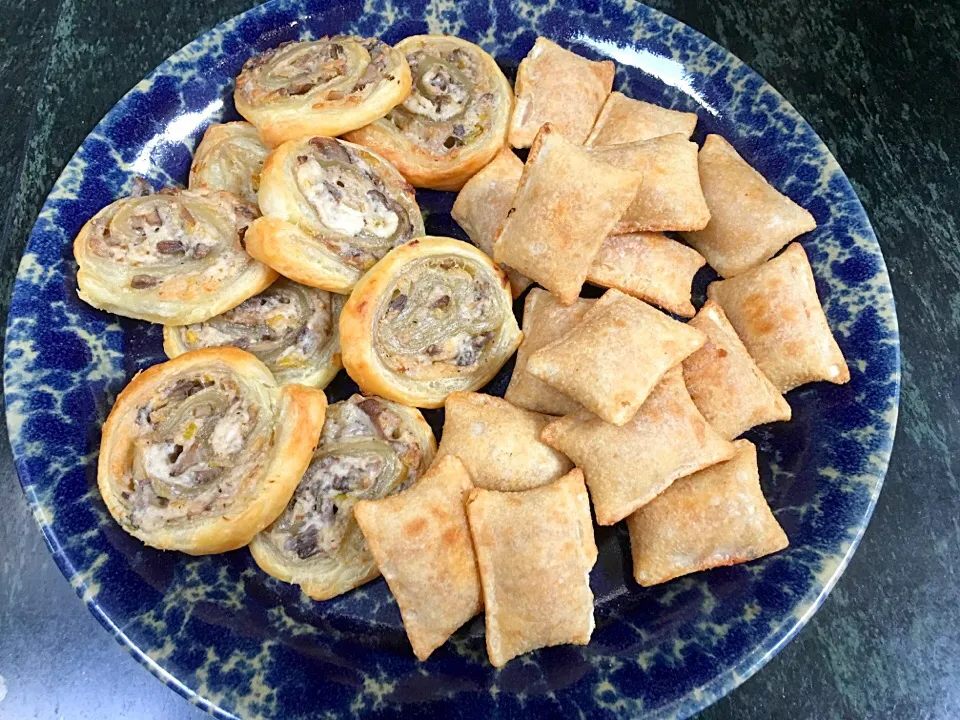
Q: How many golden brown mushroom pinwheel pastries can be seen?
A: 9